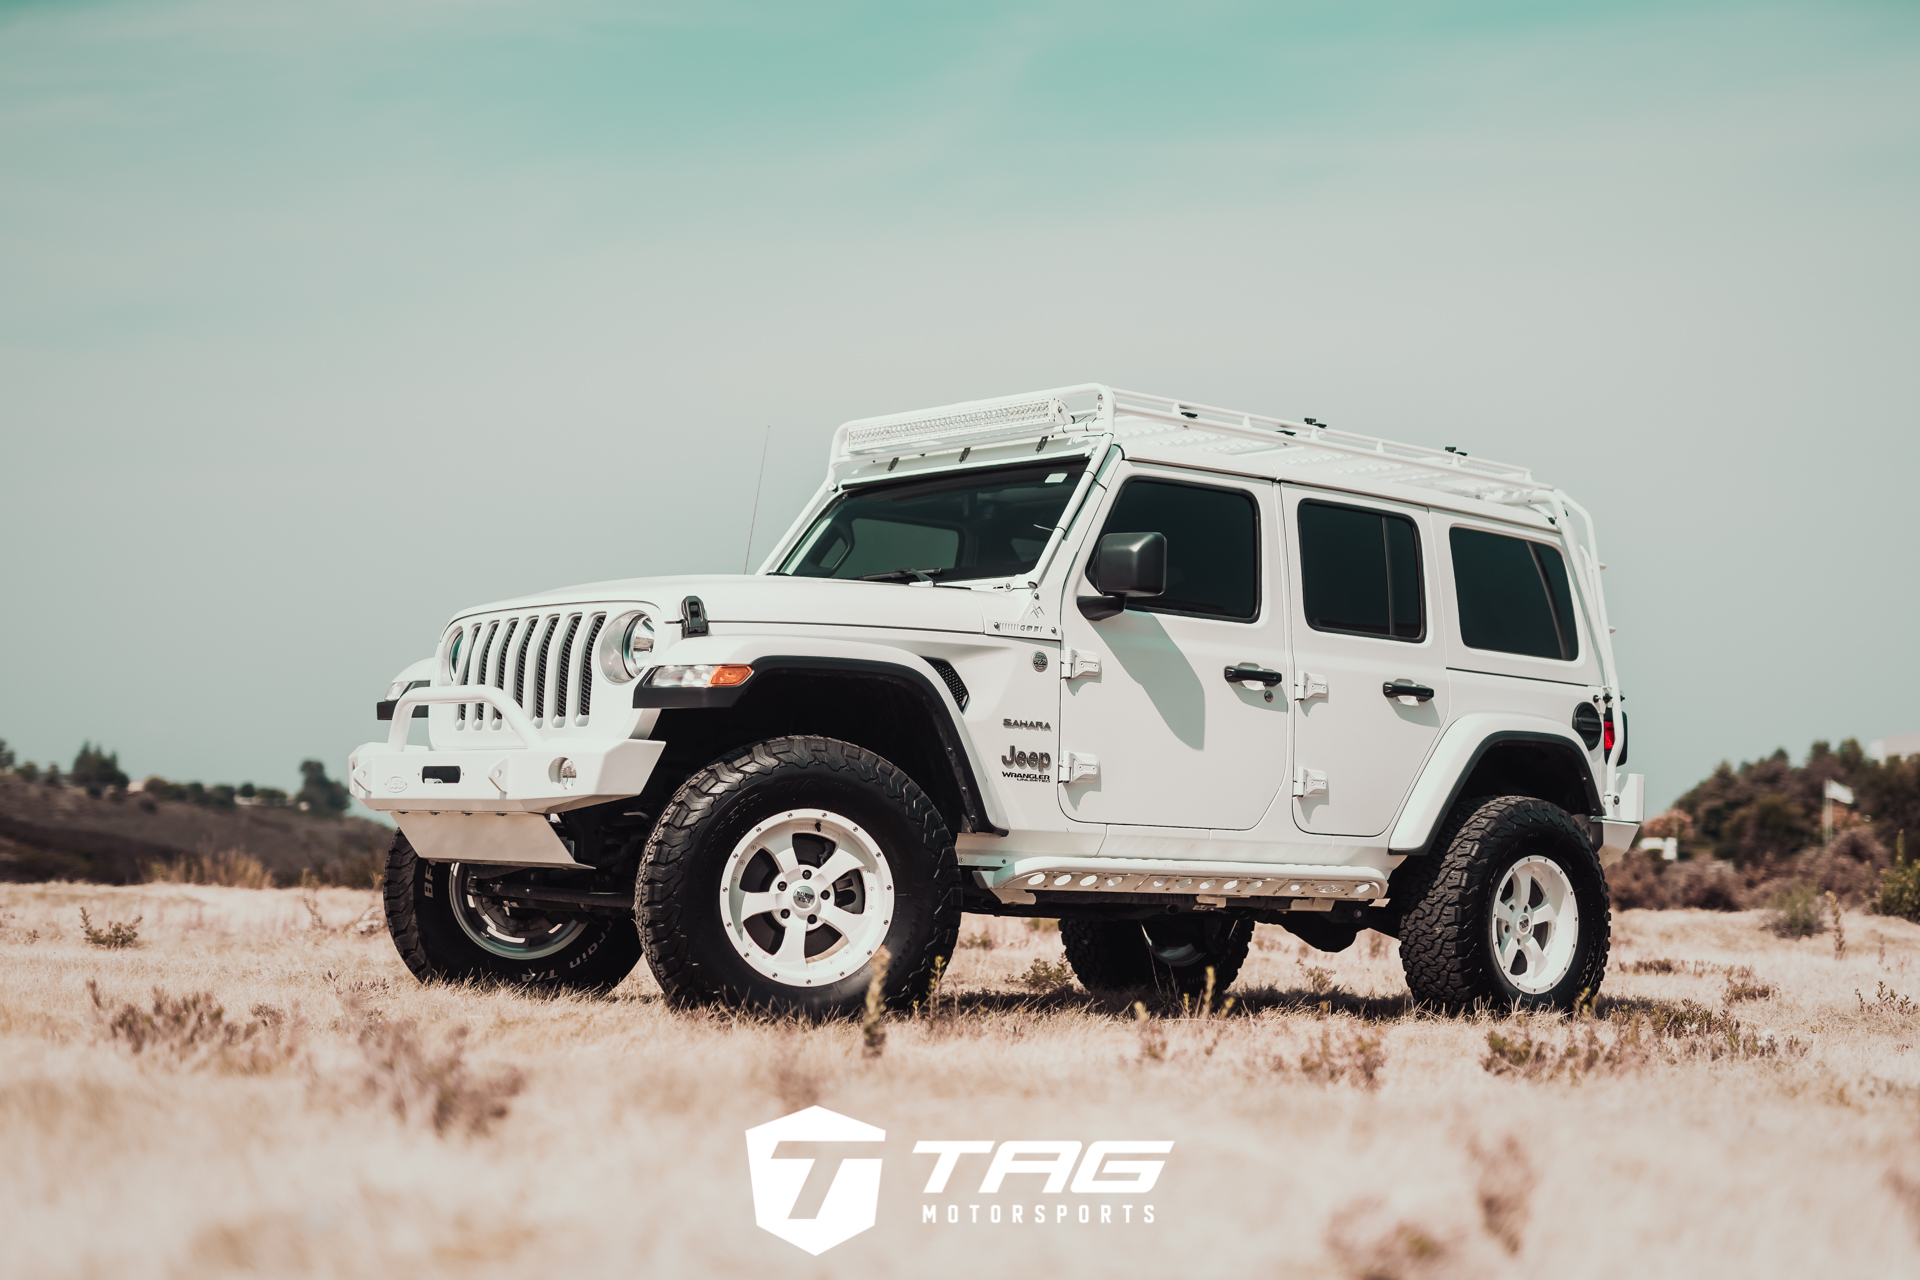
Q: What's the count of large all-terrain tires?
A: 4